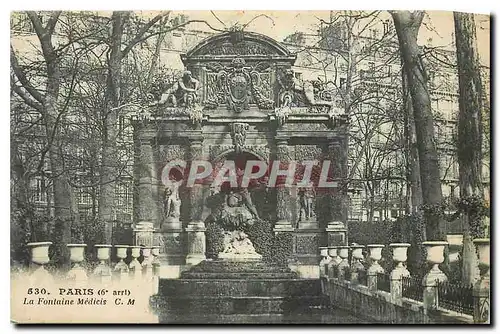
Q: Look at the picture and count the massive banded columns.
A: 4